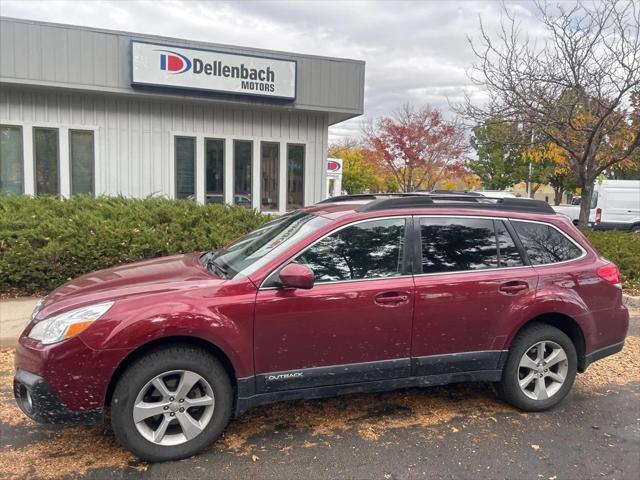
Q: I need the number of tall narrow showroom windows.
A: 8